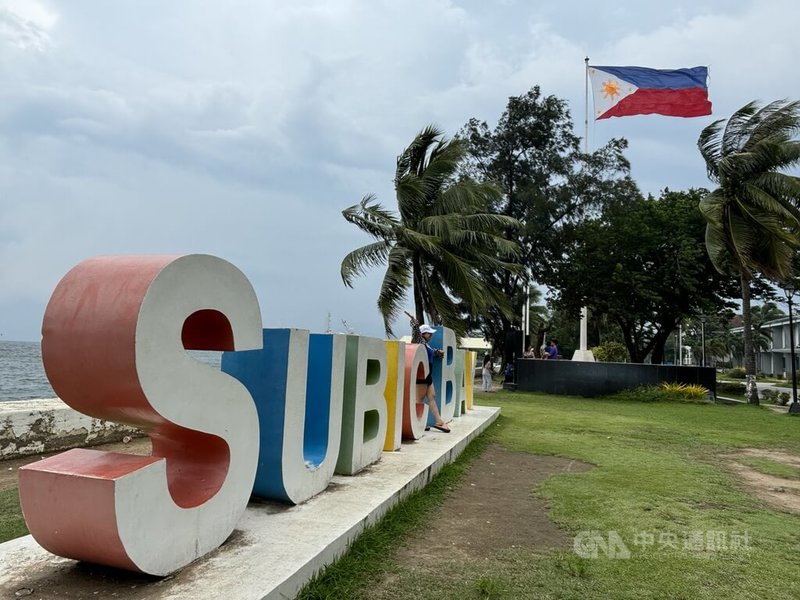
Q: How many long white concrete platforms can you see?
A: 1